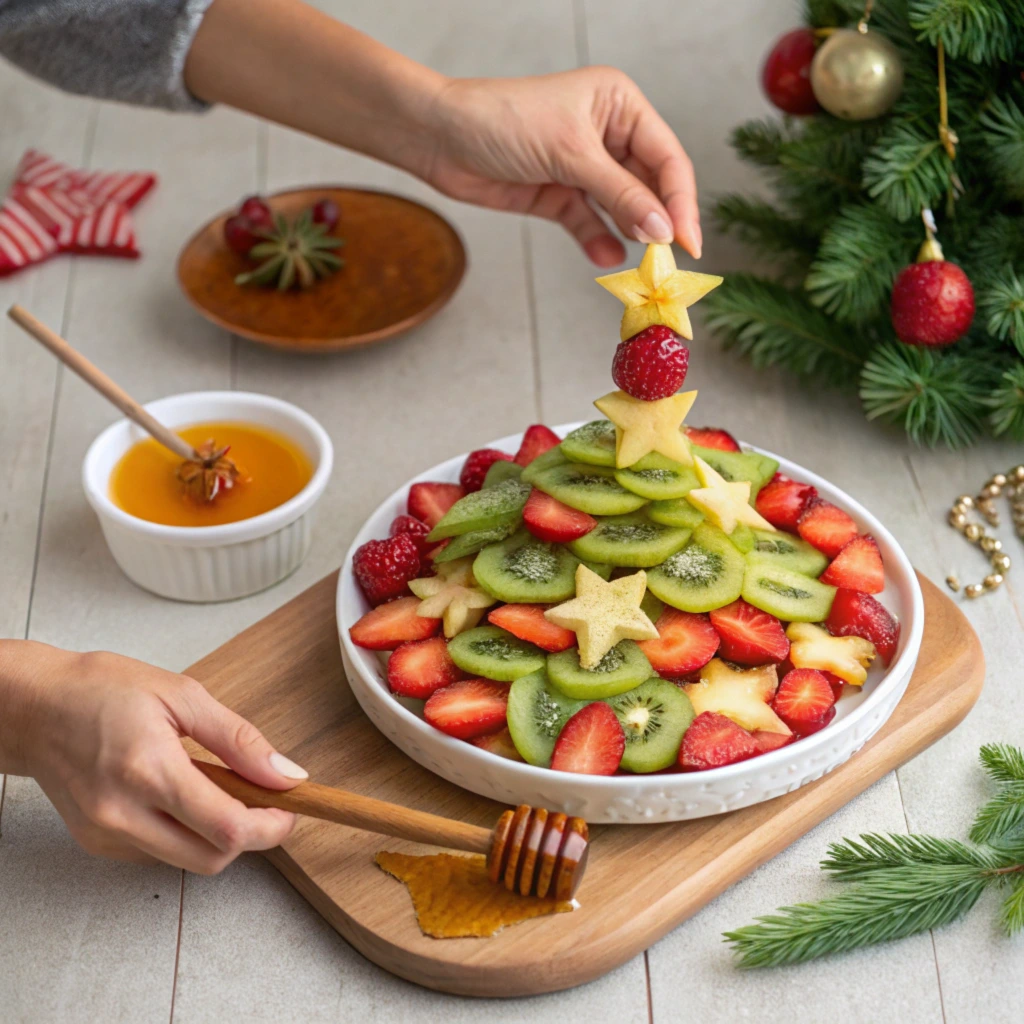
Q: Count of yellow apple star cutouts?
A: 7